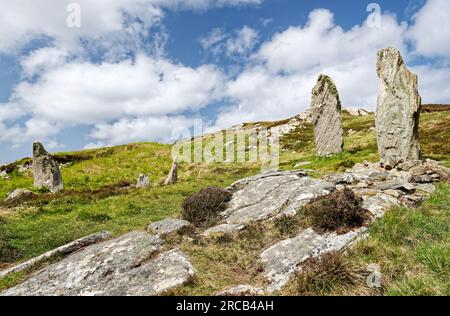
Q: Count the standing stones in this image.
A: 5